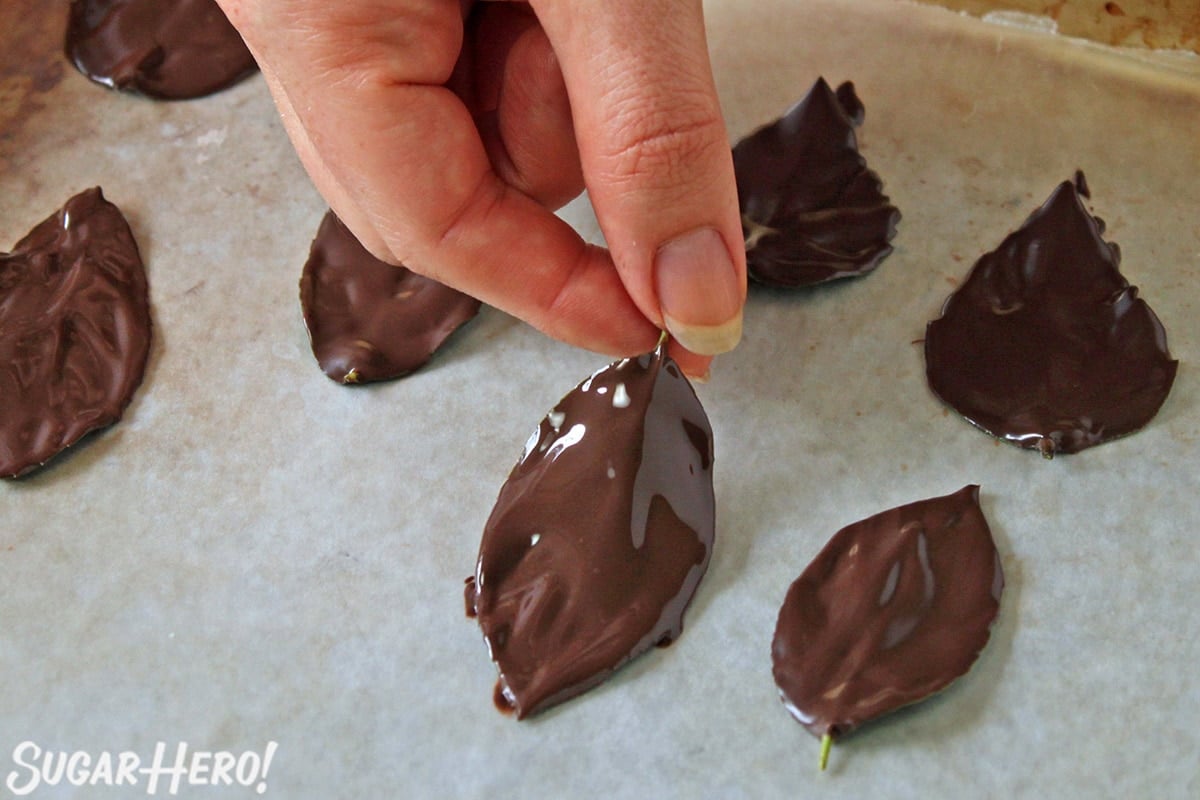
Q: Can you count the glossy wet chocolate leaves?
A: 7